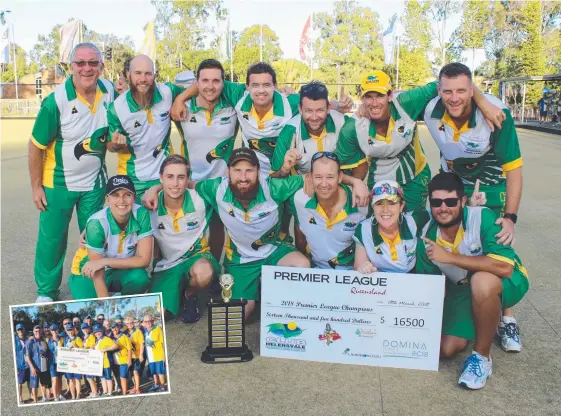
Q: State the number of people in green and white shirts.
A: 13